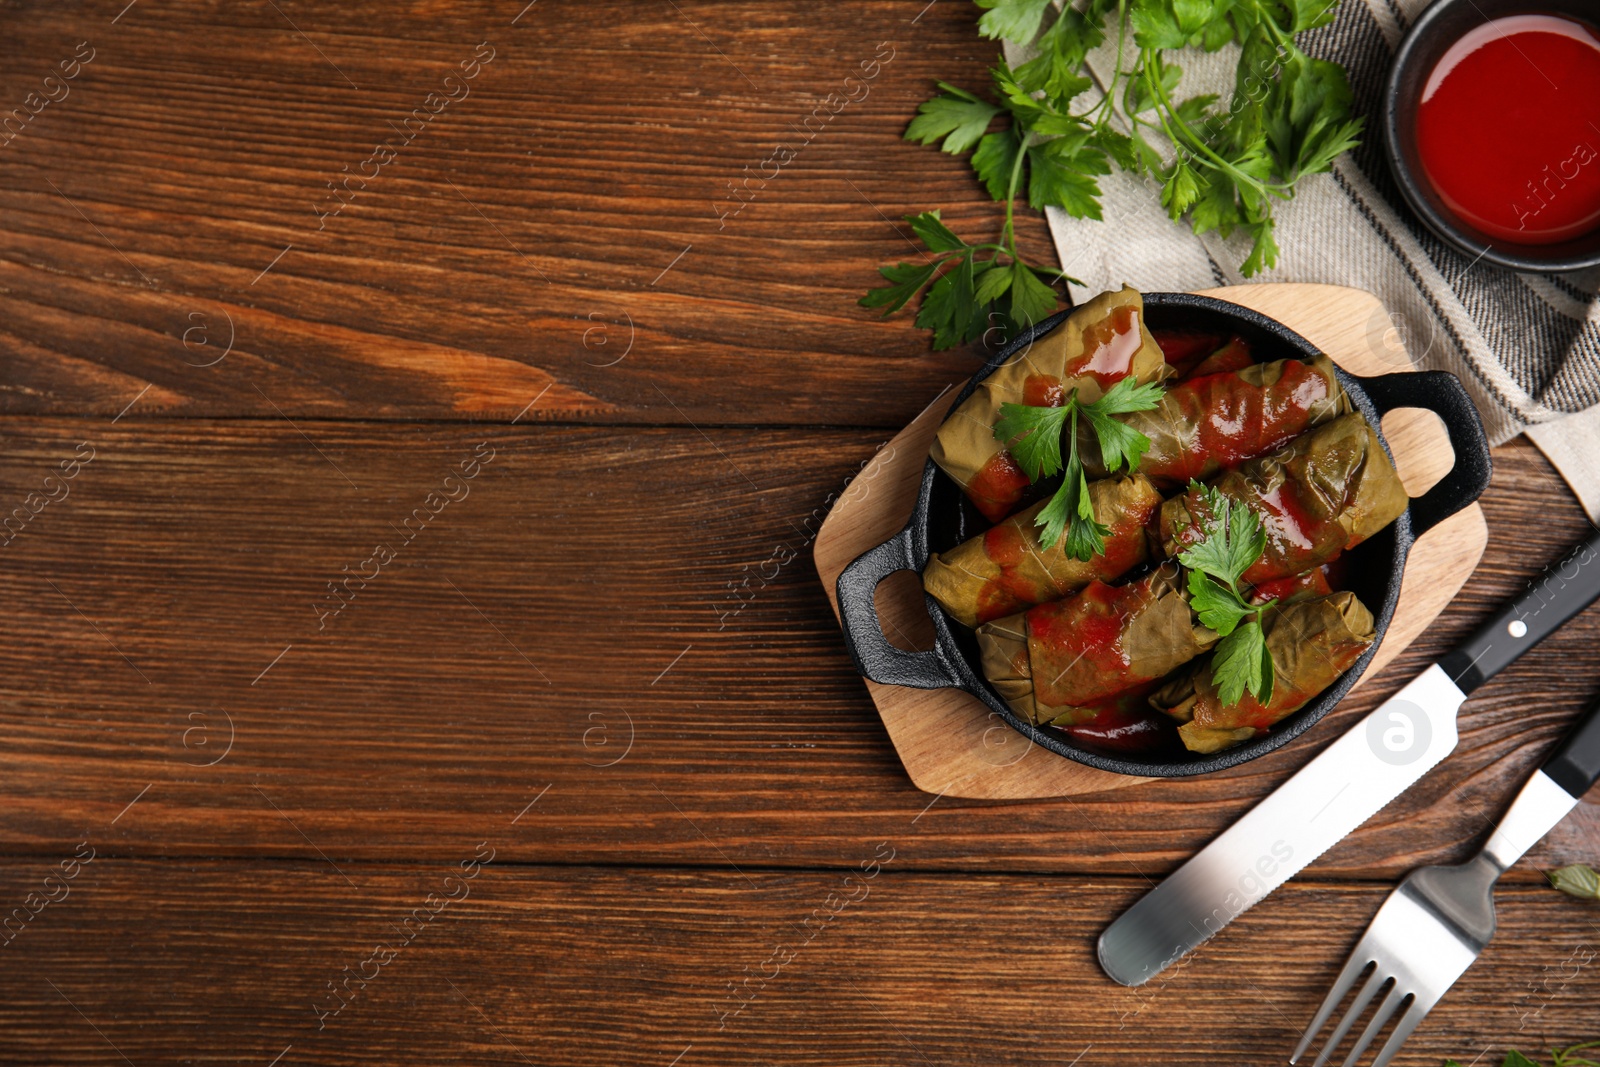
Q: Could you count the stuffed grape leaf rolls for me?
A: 6